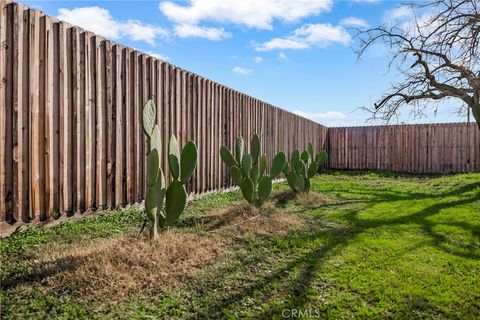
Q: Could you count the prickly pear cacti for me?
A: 3